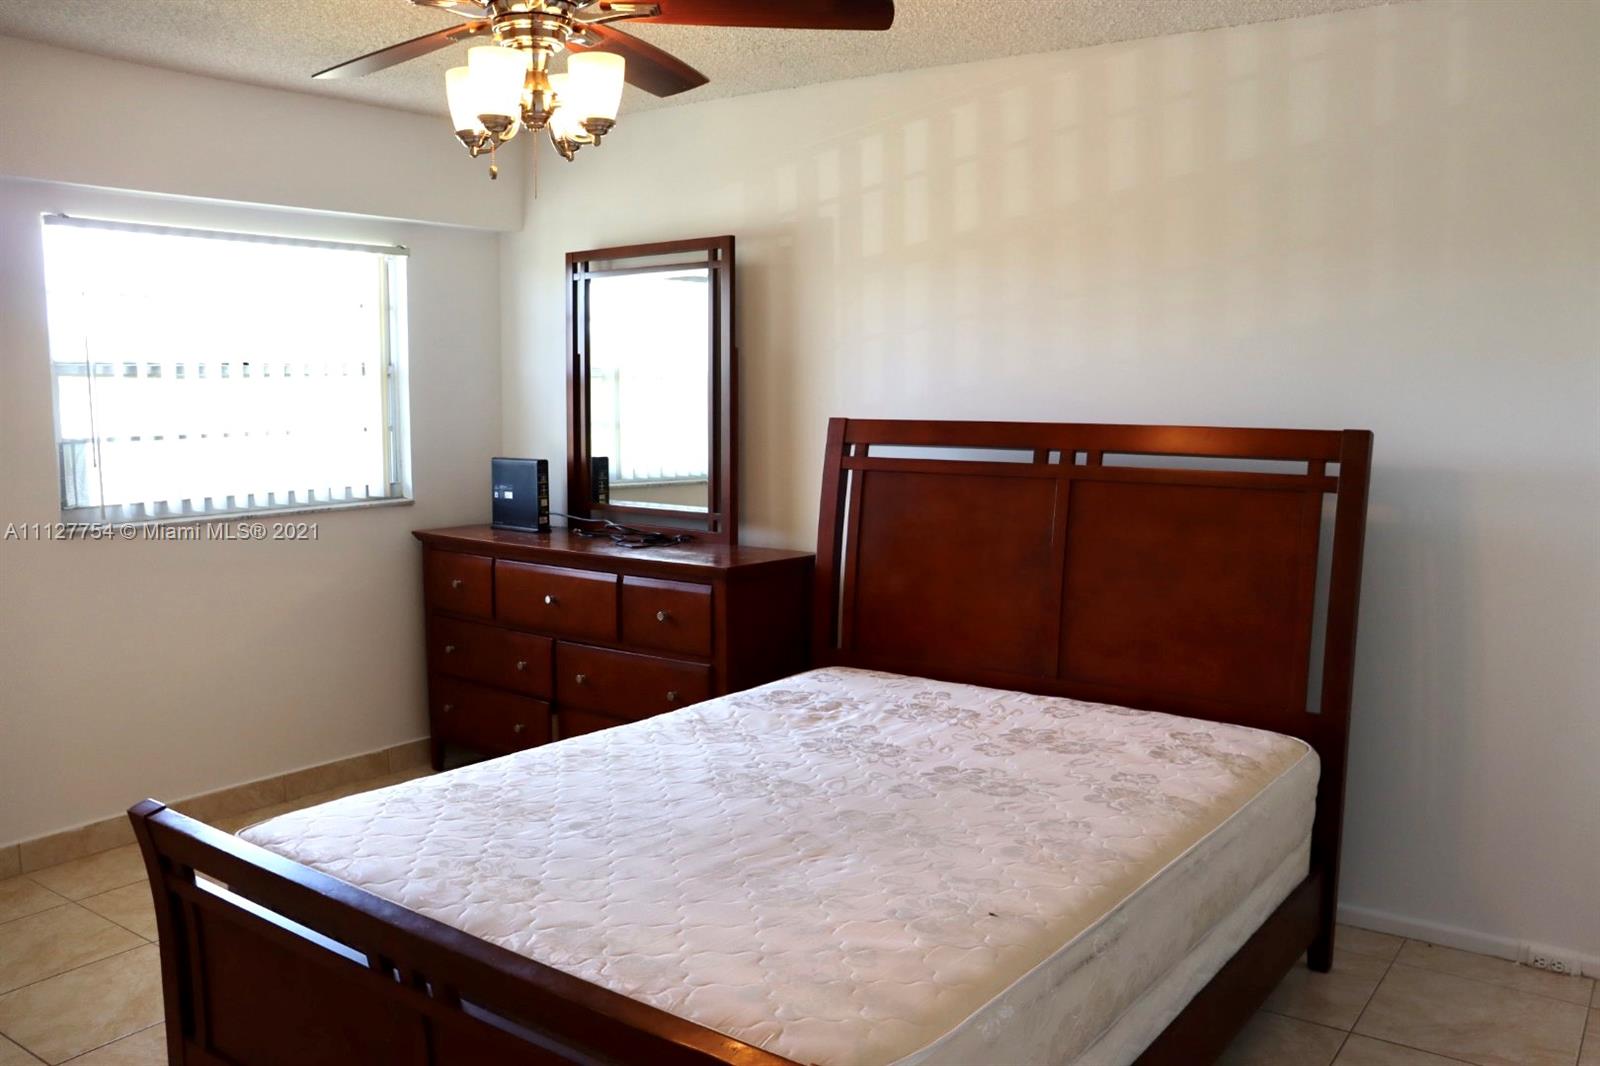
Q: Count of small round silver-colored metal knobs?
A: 9